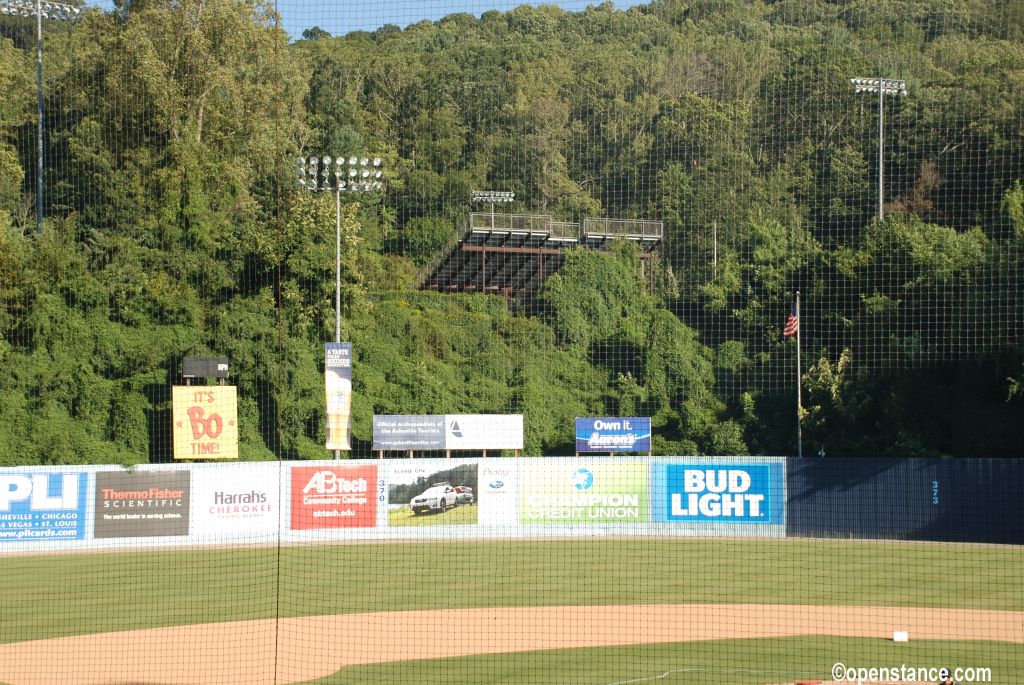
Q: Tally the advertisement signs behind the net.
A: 11